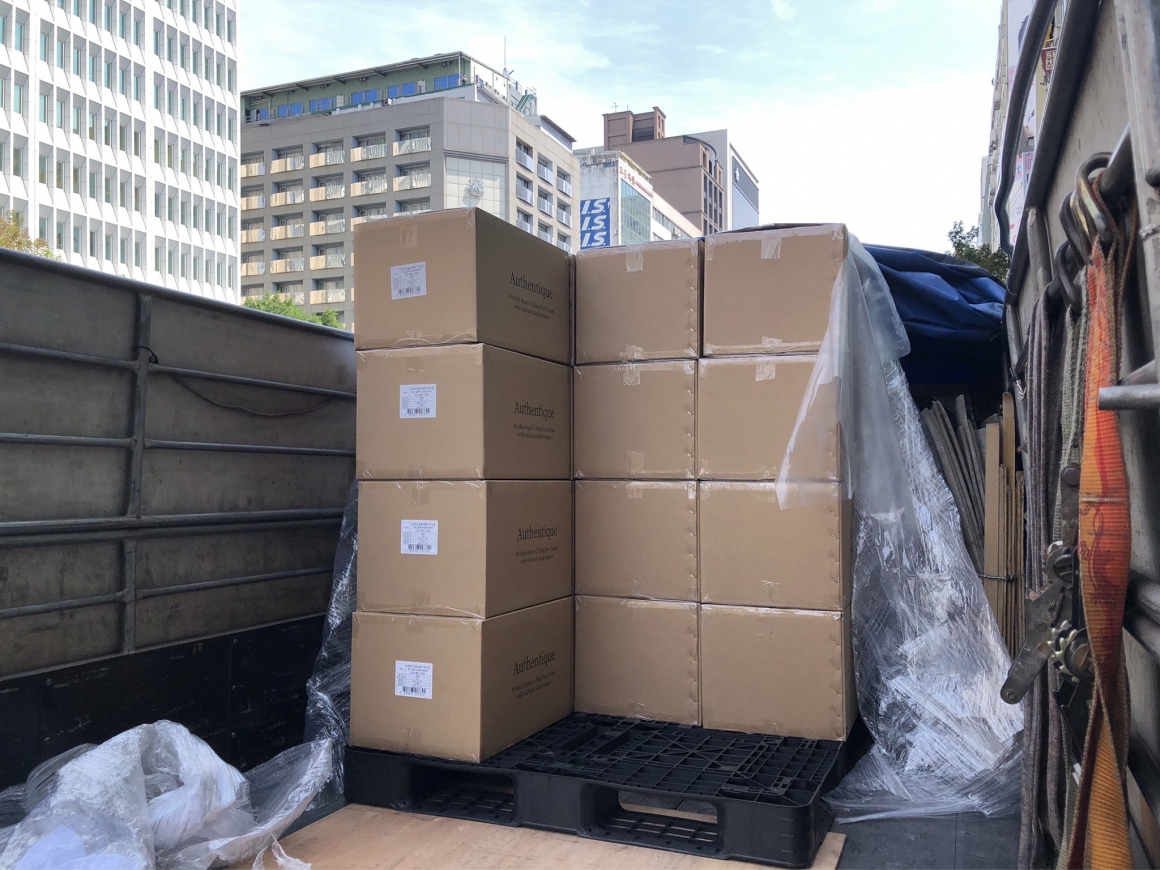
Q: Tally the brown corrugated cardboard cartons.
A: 12